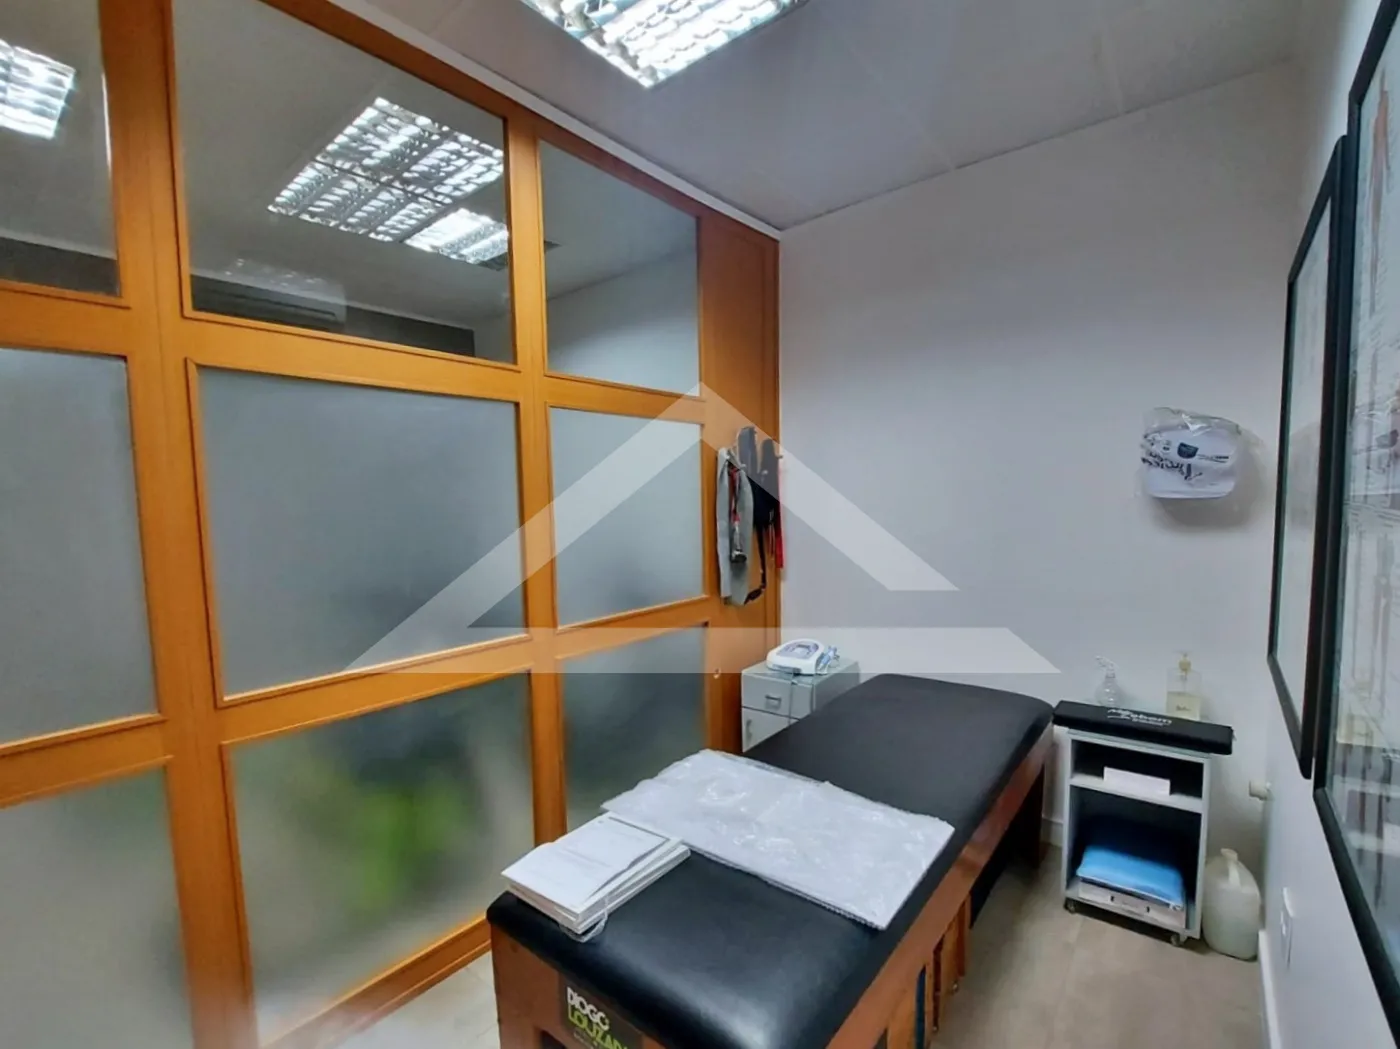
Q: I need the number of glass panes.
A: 9